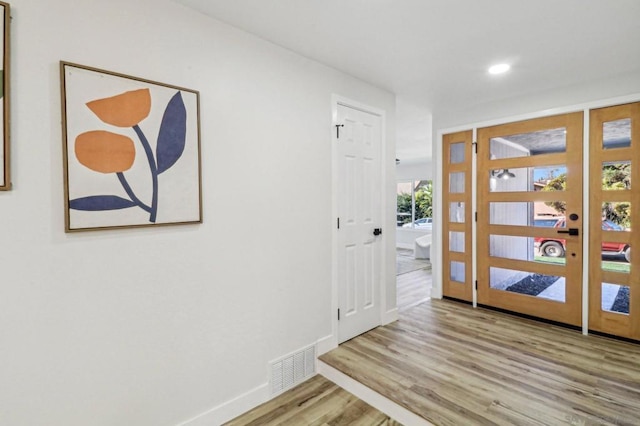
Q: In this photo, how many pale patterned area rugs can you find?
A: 1